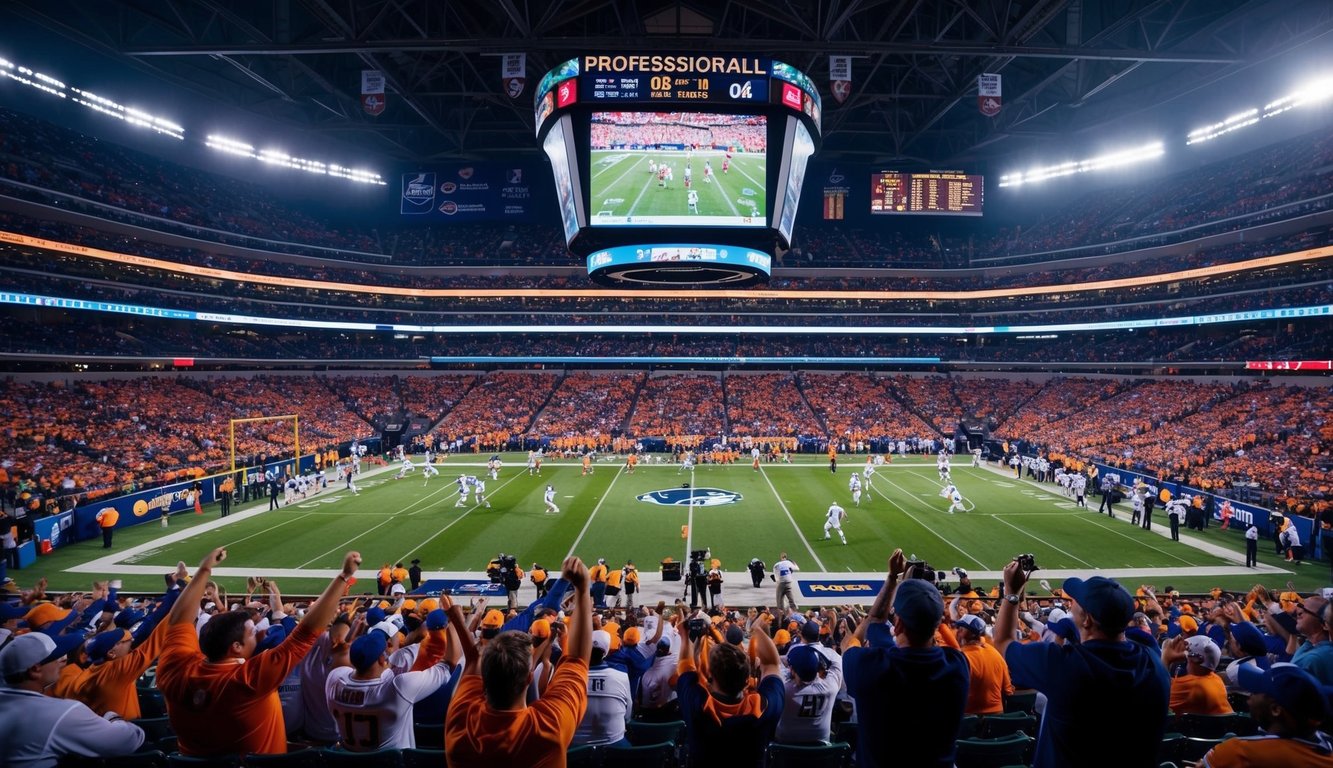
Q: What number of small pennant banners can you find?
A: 4